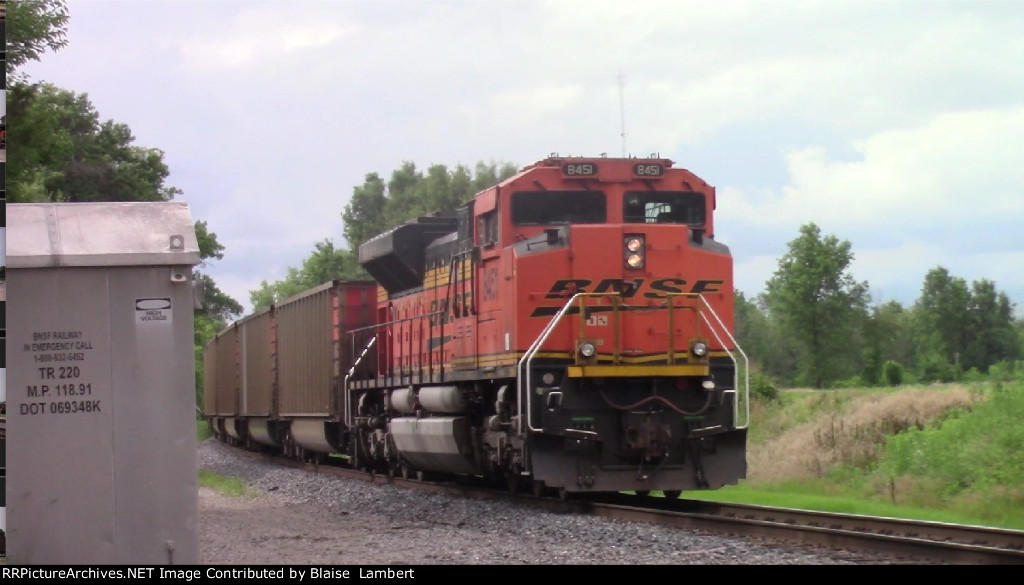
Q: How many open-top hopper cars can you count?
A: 4